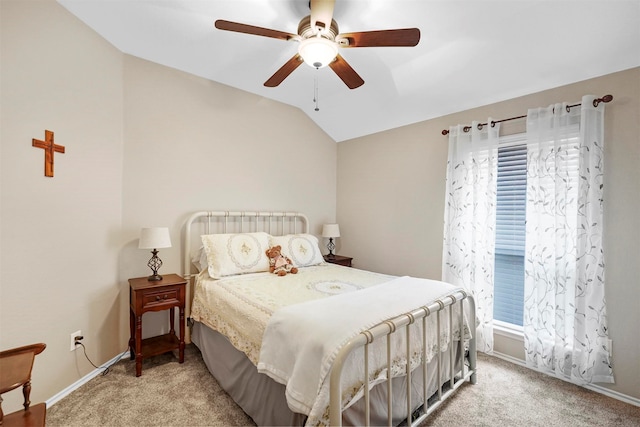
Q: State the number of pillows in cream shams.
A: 2